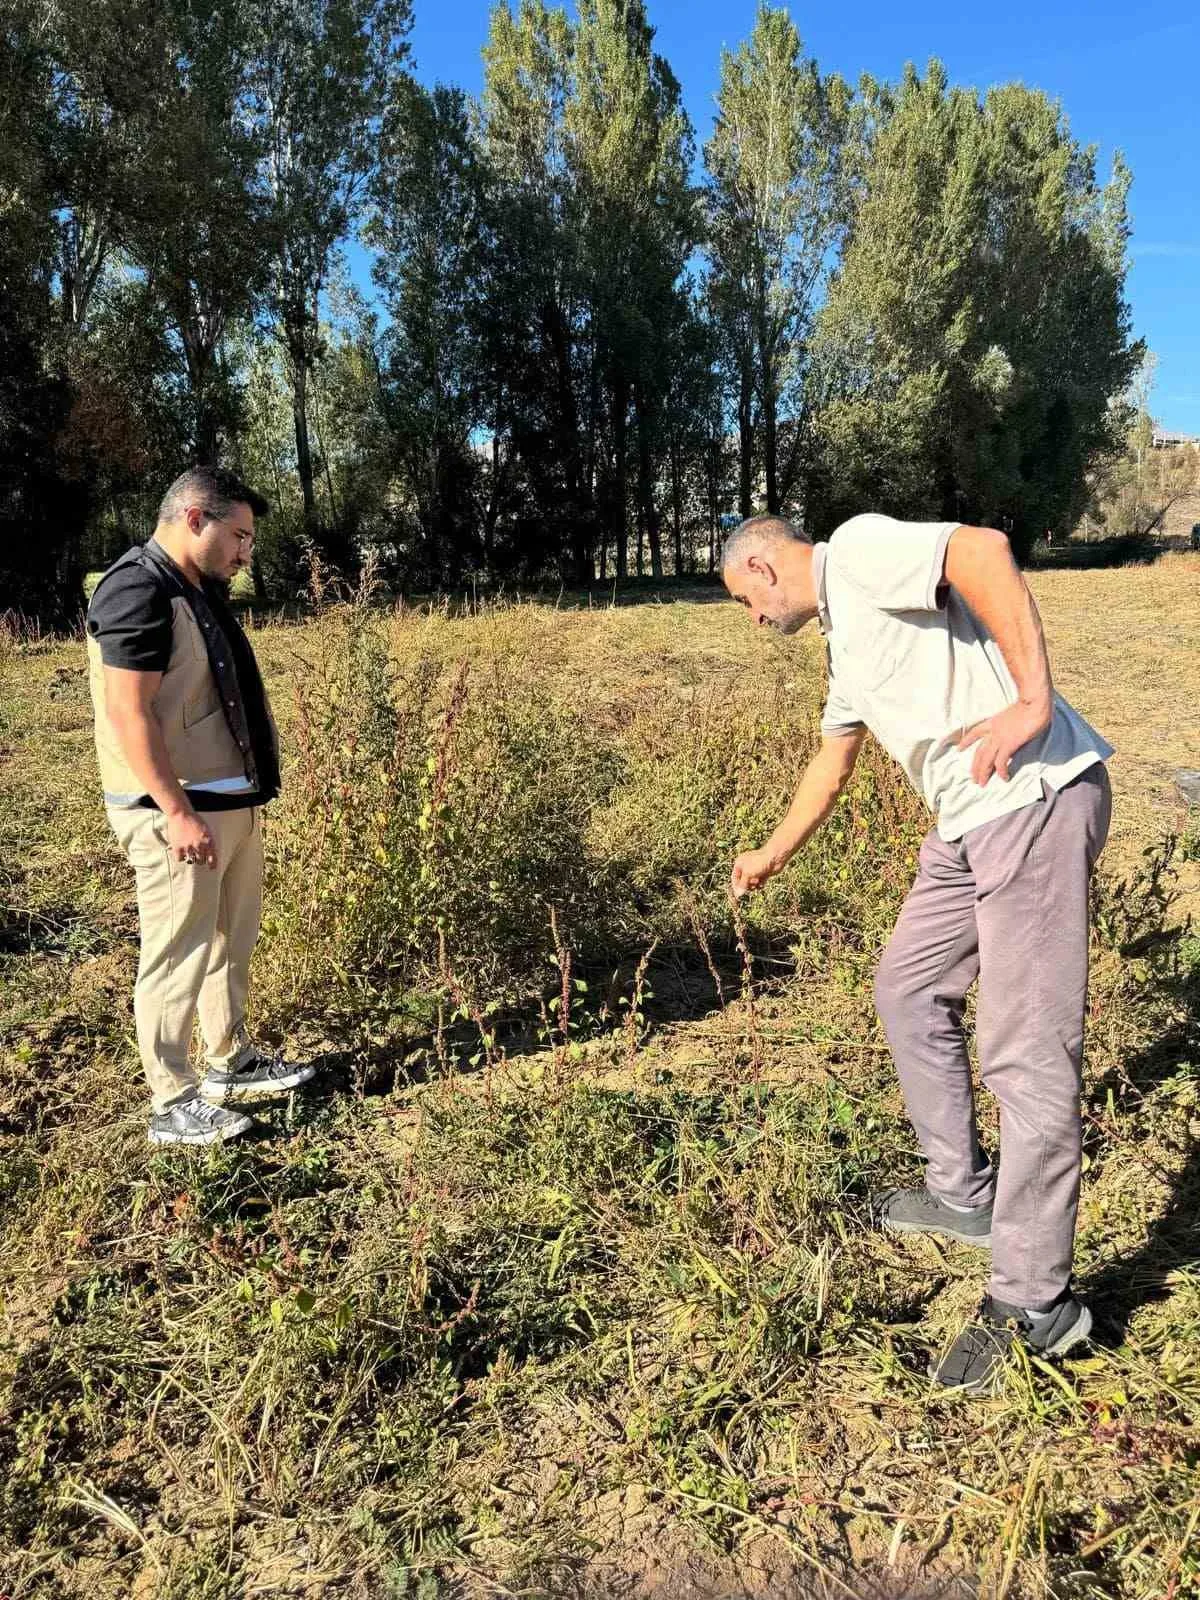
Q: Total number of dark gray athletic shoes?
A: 2